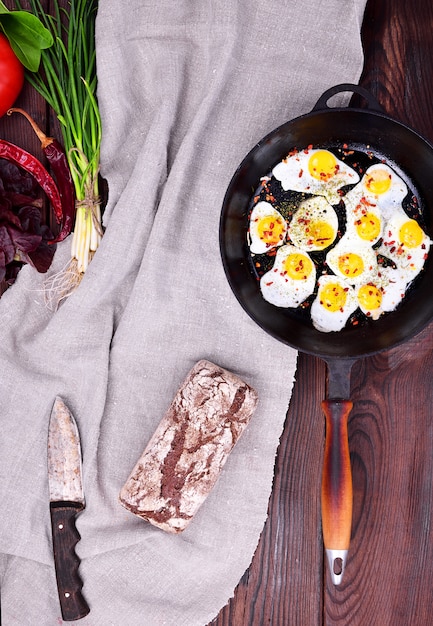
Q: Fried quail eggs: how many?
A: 10